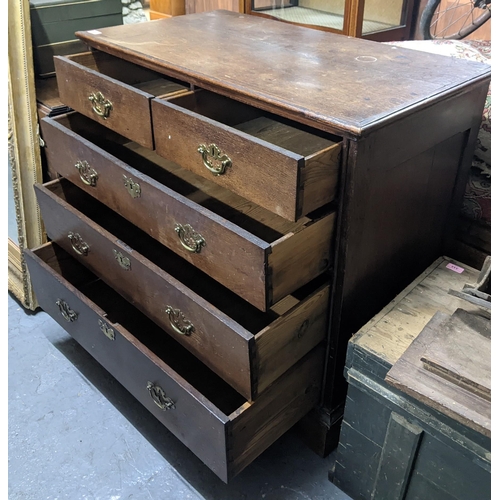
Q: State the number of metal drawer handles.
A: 8